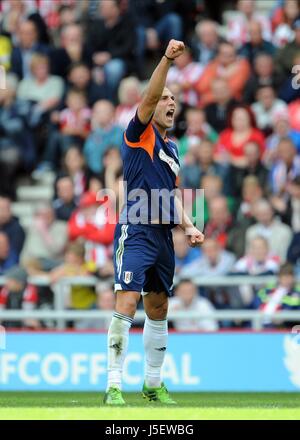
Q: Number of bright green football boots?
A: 2